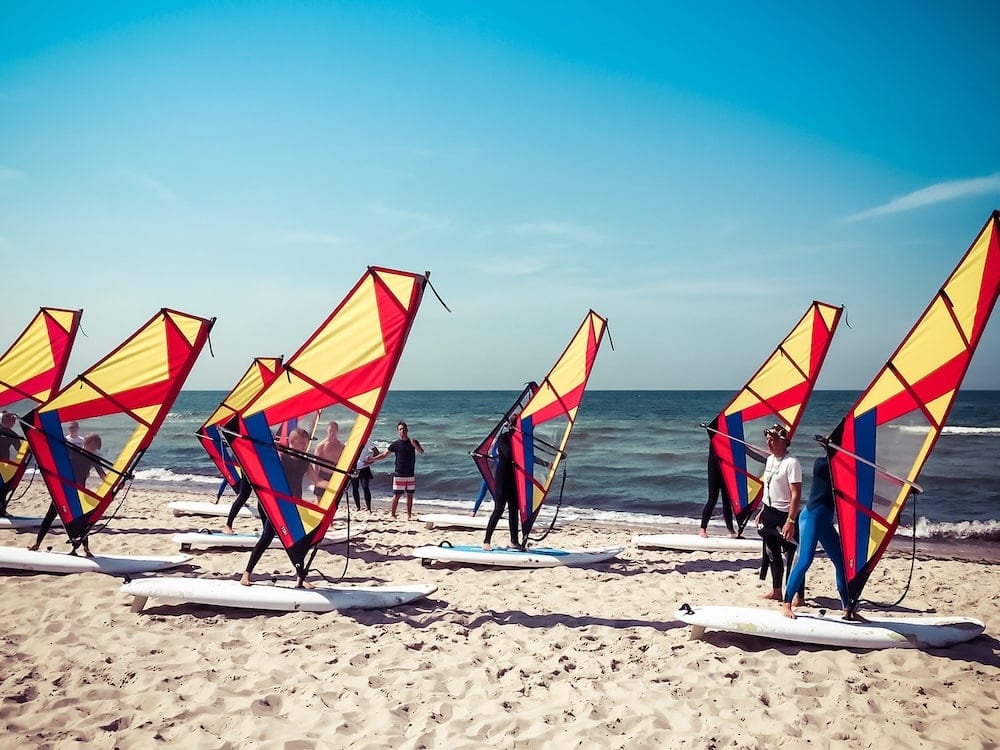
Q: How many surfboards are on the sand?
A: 9